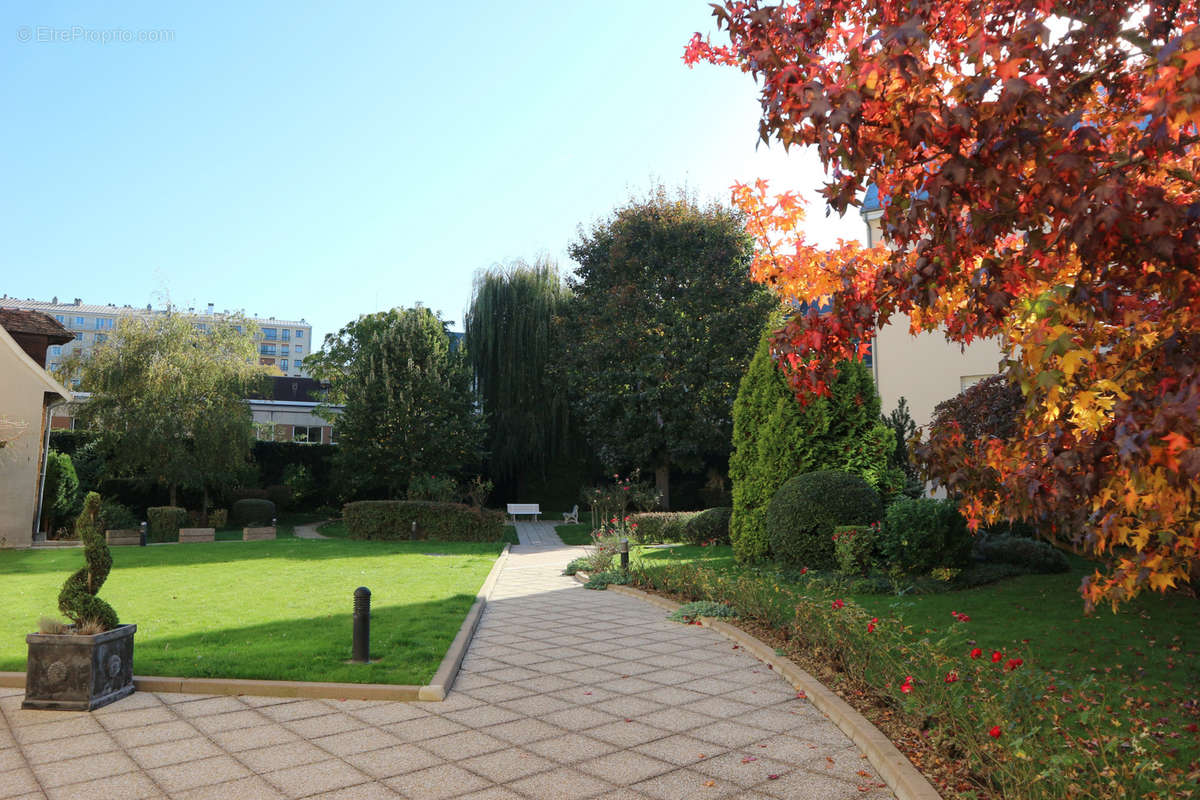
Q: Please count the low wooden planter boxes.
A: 3